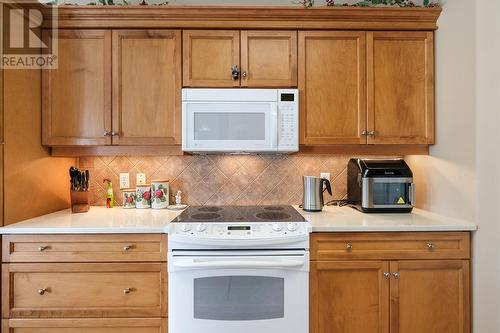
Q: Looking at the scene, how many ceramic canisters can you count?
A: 3